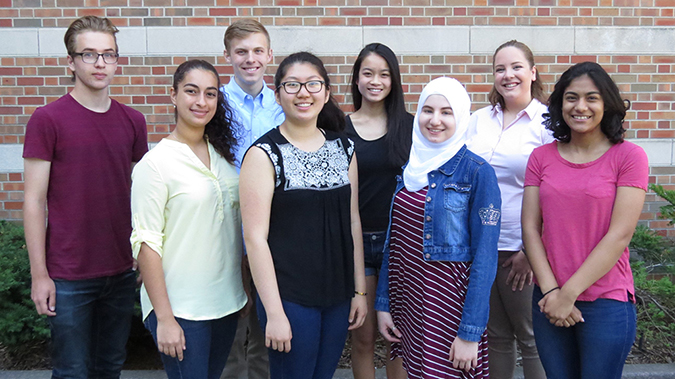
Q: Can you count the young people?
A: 8